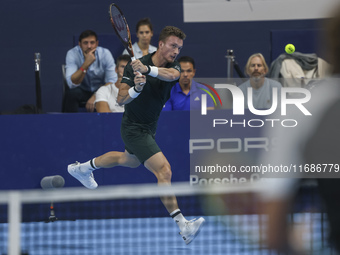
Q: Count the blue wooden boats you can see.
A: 0